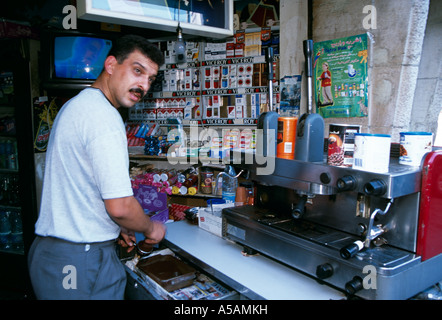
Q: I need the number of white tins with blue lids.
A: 2